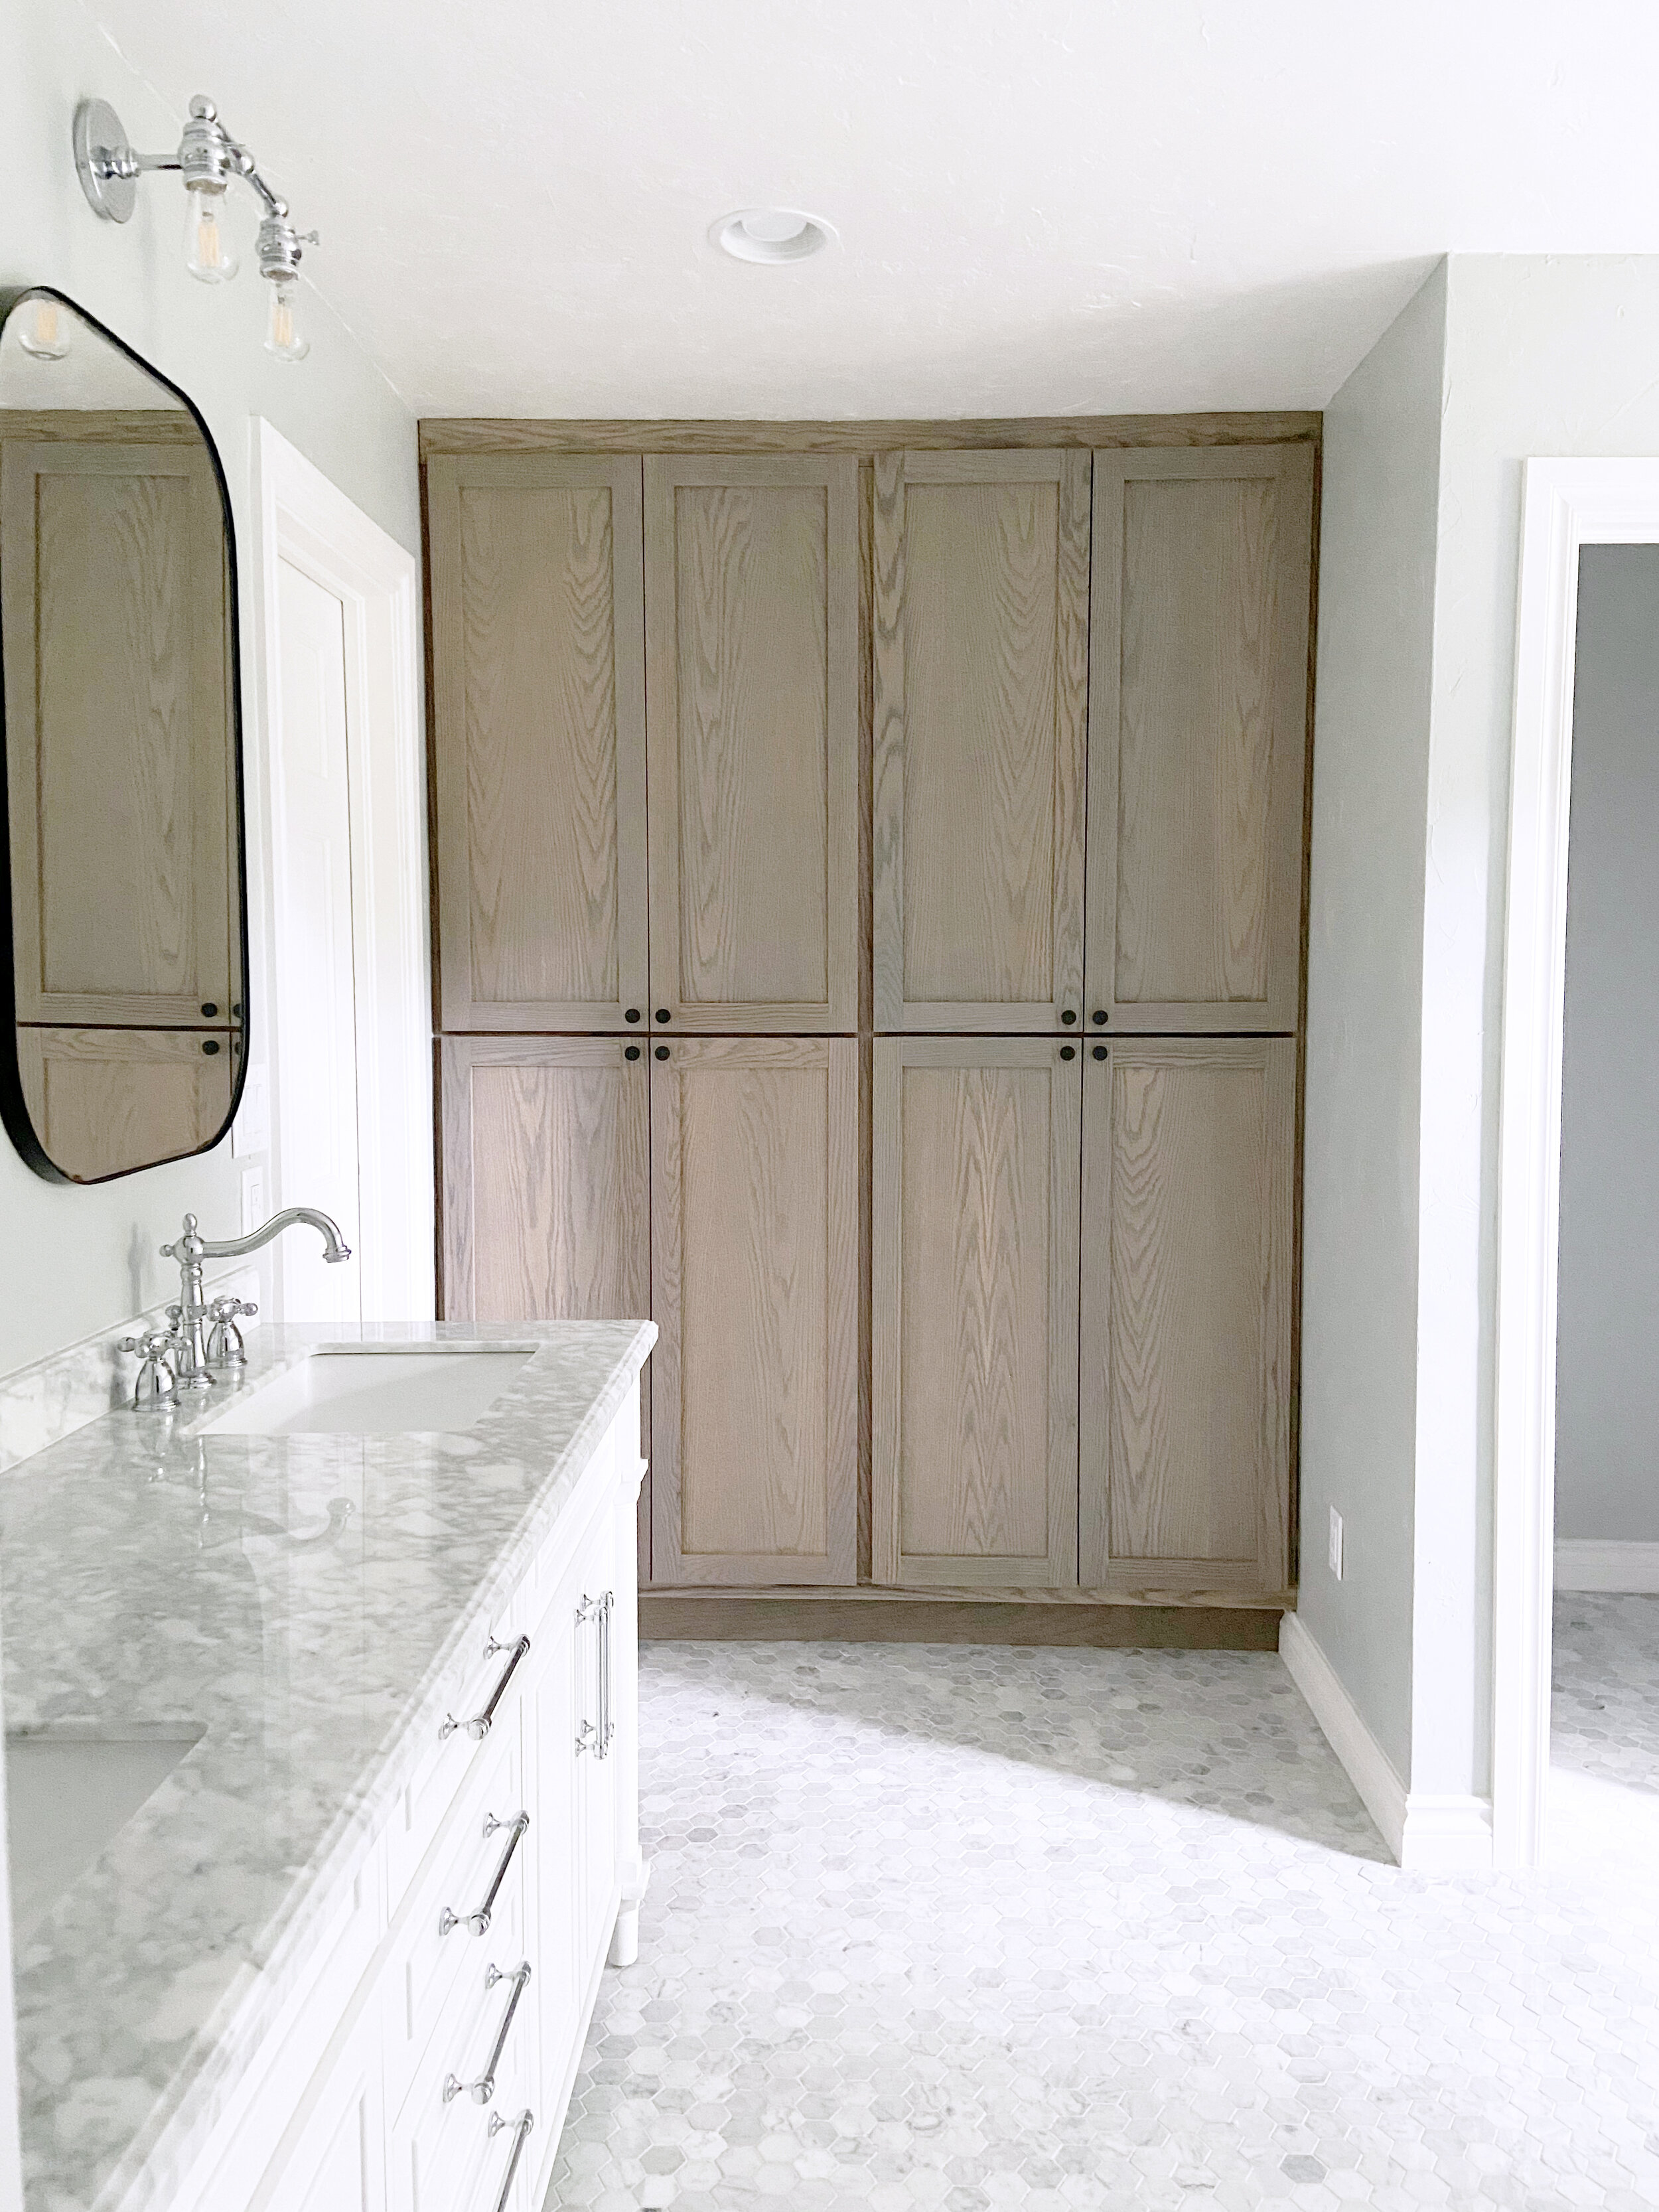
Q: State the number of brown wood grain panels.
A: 8